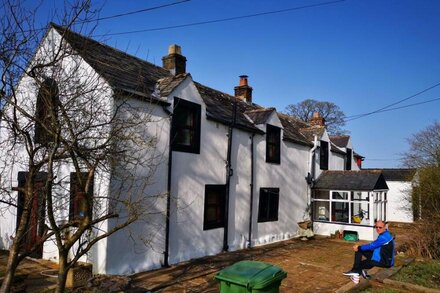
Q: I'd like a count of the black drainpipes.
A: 3